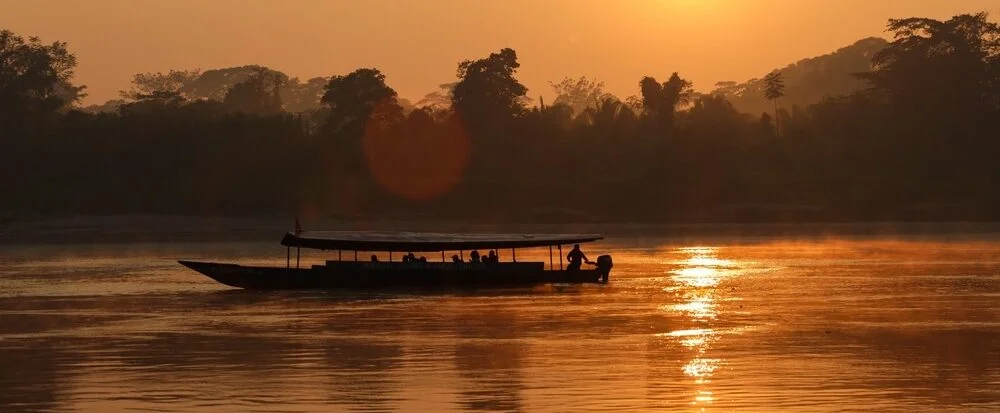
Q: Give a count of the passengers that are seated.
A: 8